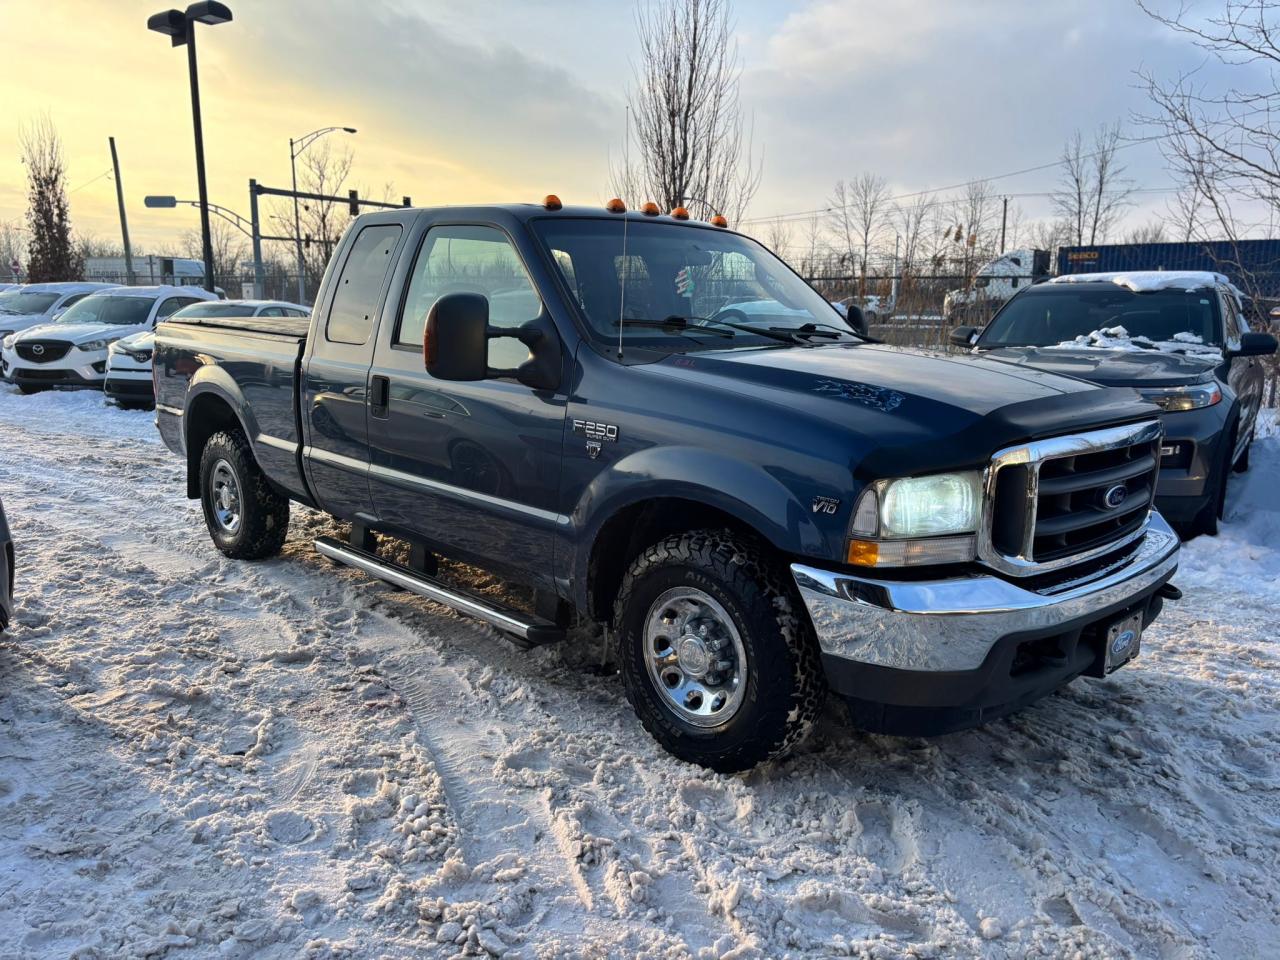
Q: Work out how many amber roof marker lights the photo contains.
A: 5